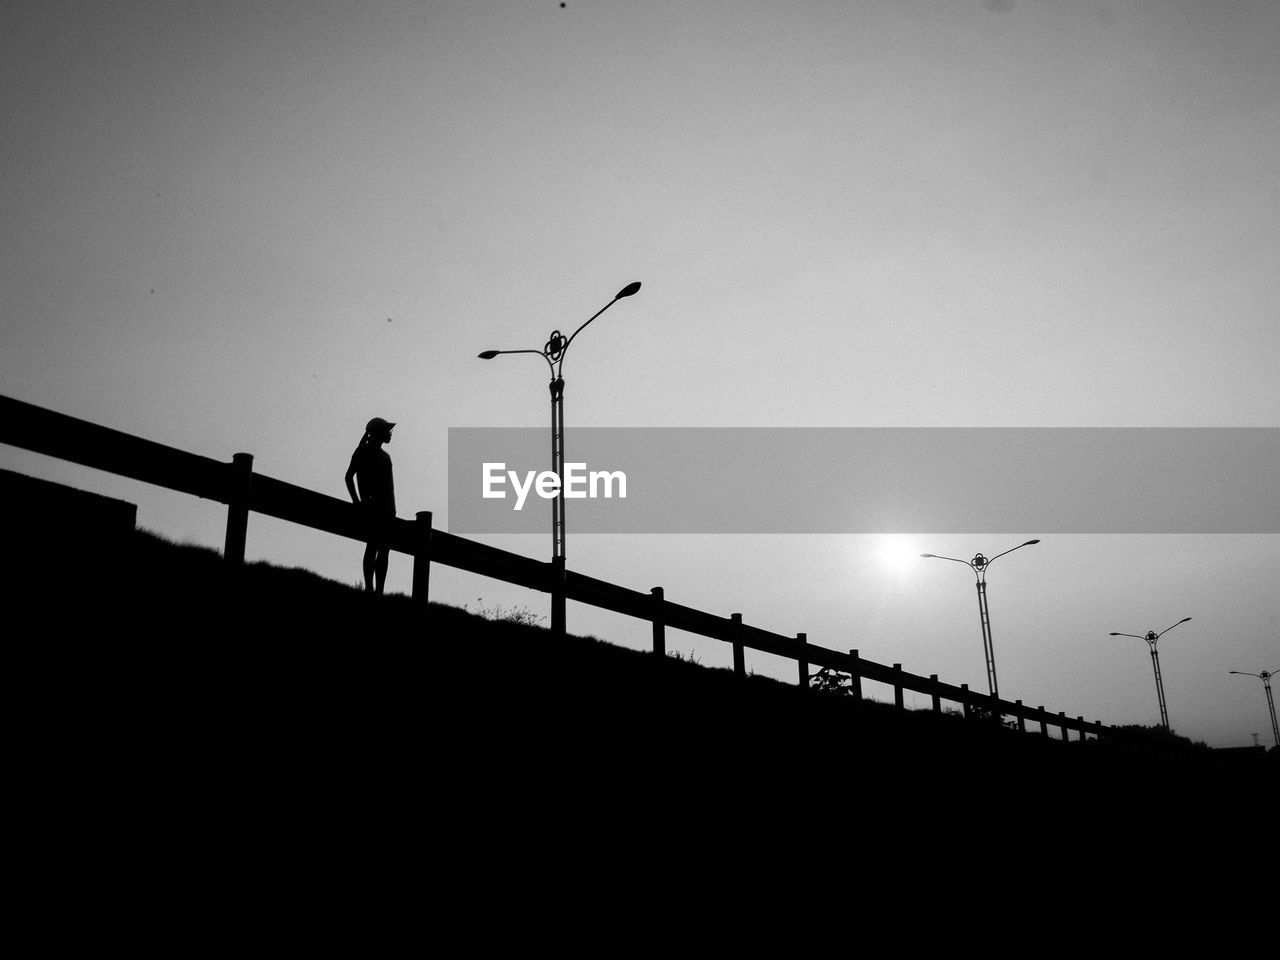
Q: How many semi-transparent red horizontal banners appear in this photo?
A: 0